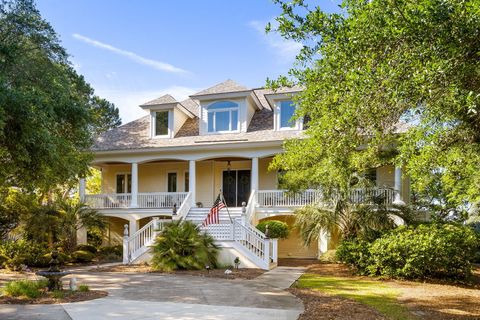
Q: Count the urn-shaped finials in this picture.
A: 4